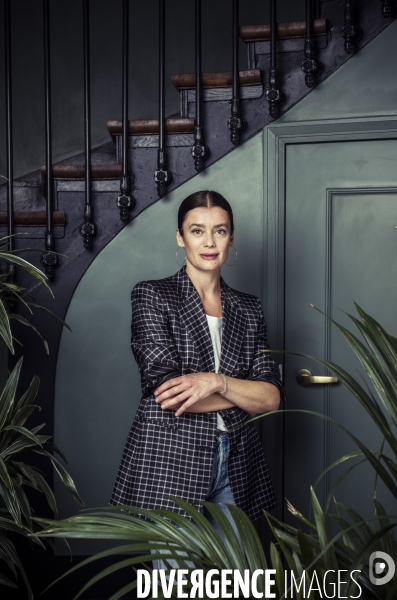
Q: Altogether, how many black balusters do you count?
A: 11